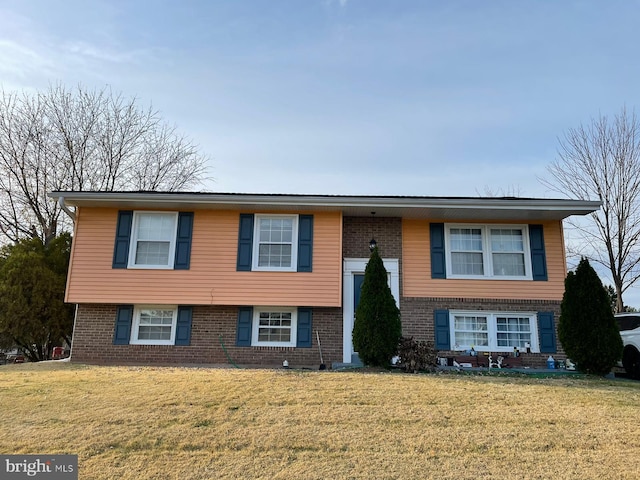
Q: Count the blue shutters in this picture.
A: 12